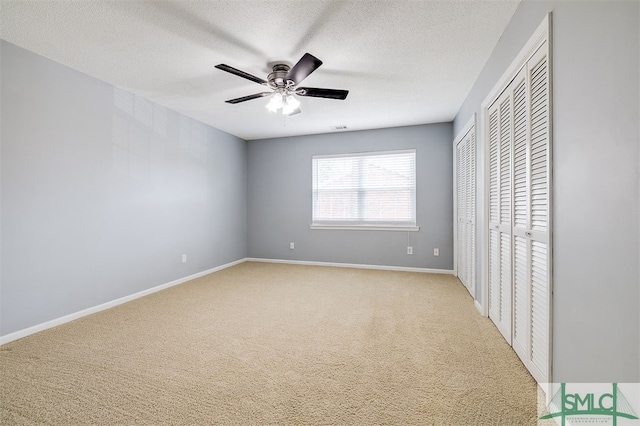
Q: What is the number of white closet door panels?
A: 8